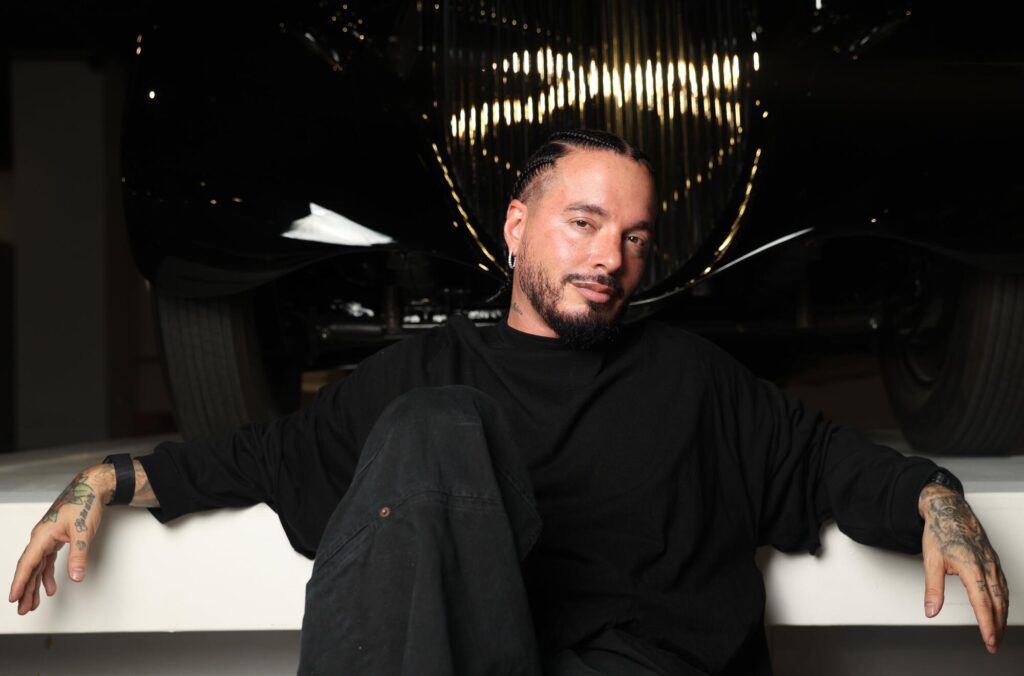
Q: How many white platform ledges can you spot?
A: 1